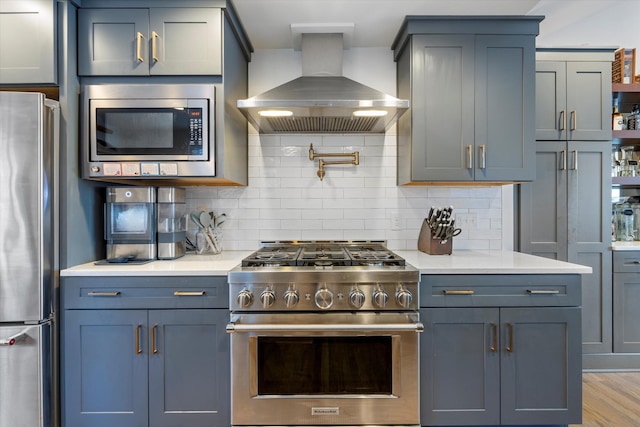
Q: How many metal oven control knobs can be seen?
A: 7